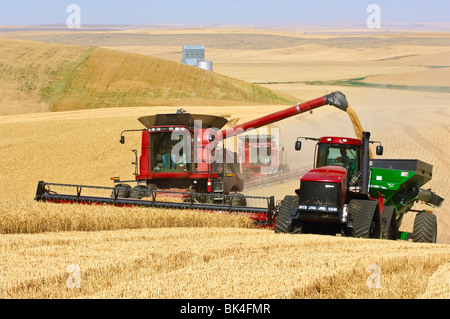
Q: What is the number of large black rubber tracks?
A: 3